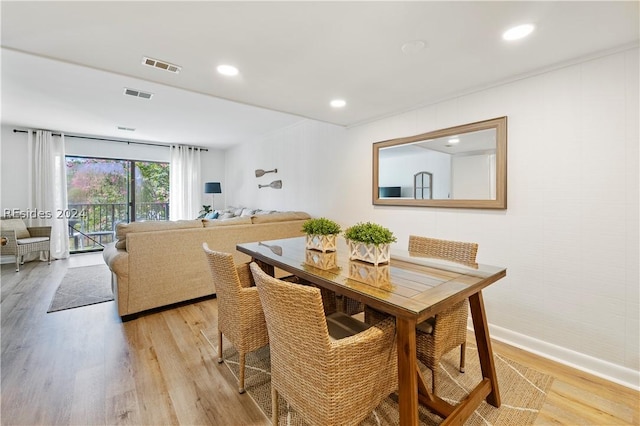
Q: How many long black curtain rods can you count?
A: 1